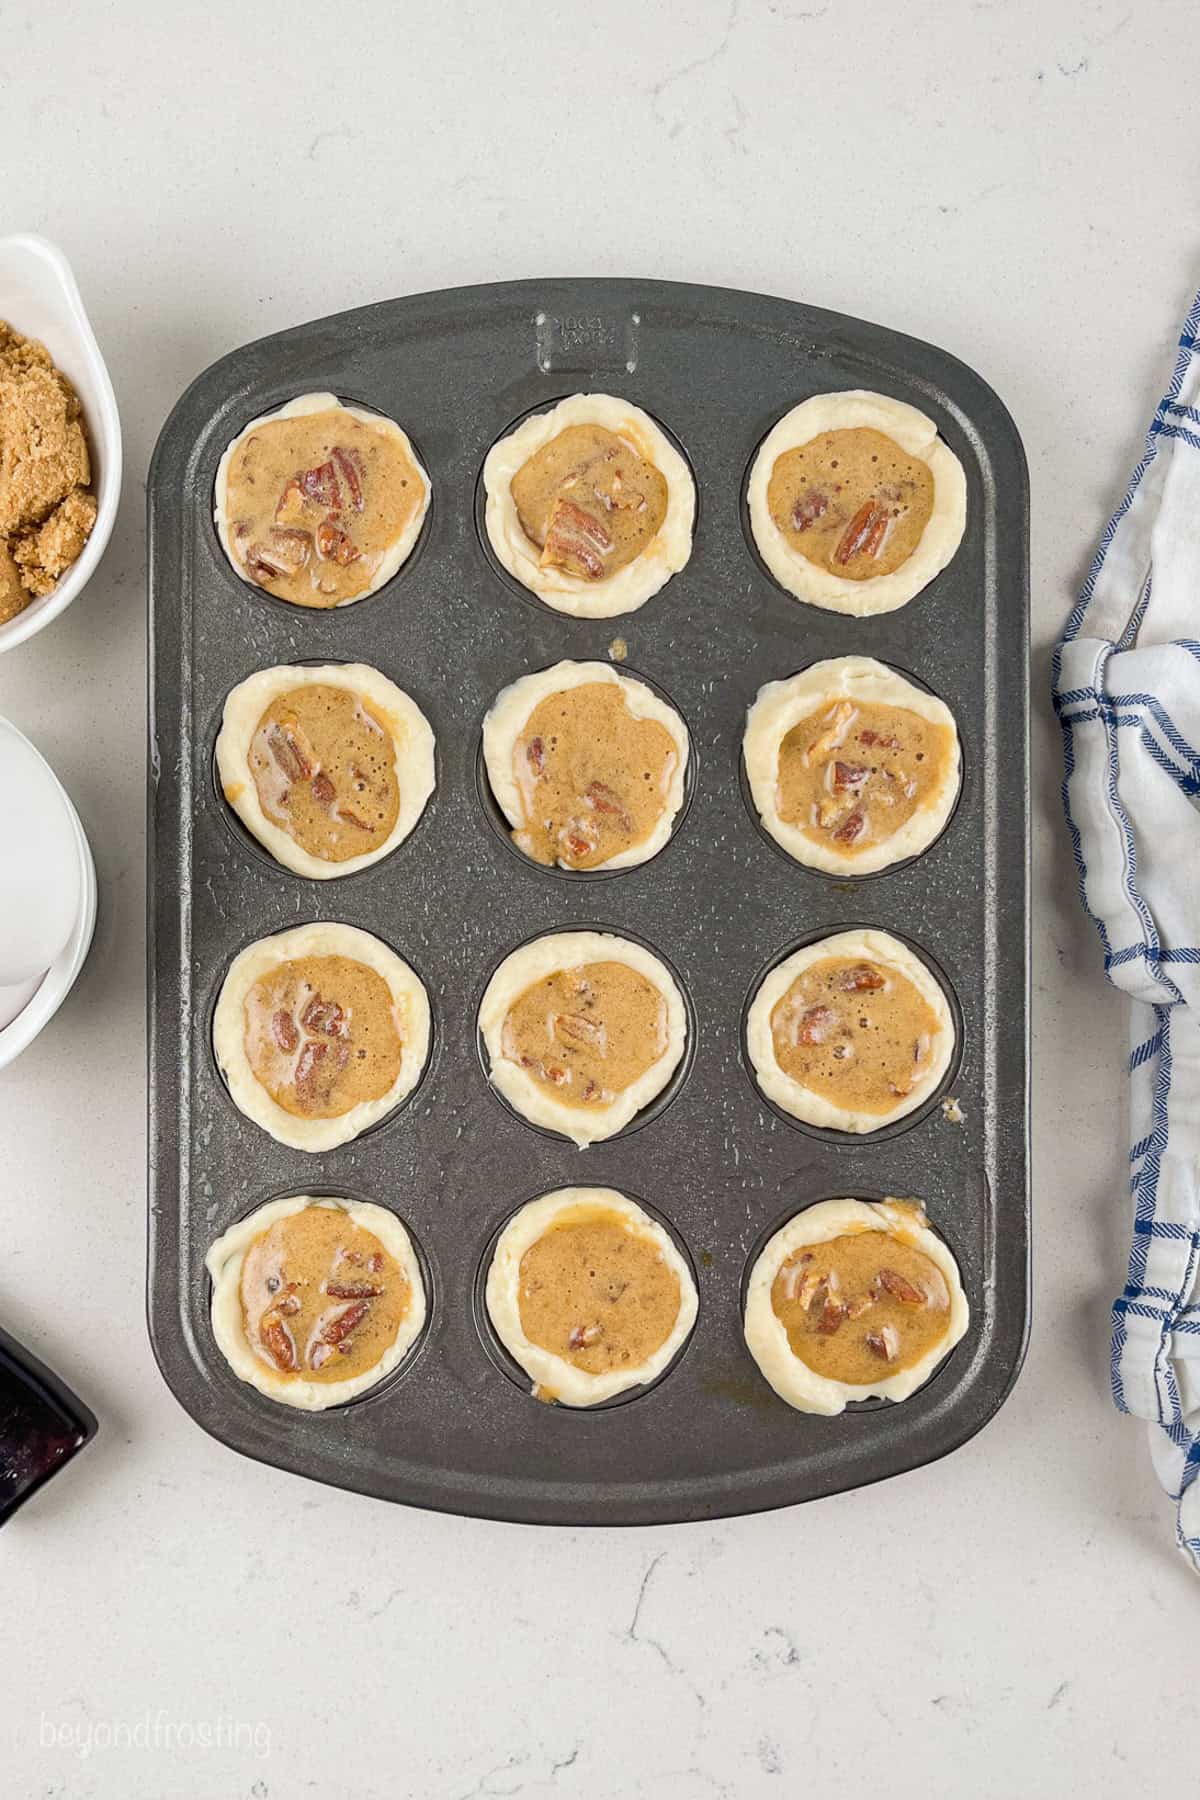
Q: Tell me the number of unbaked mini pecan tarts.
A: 12